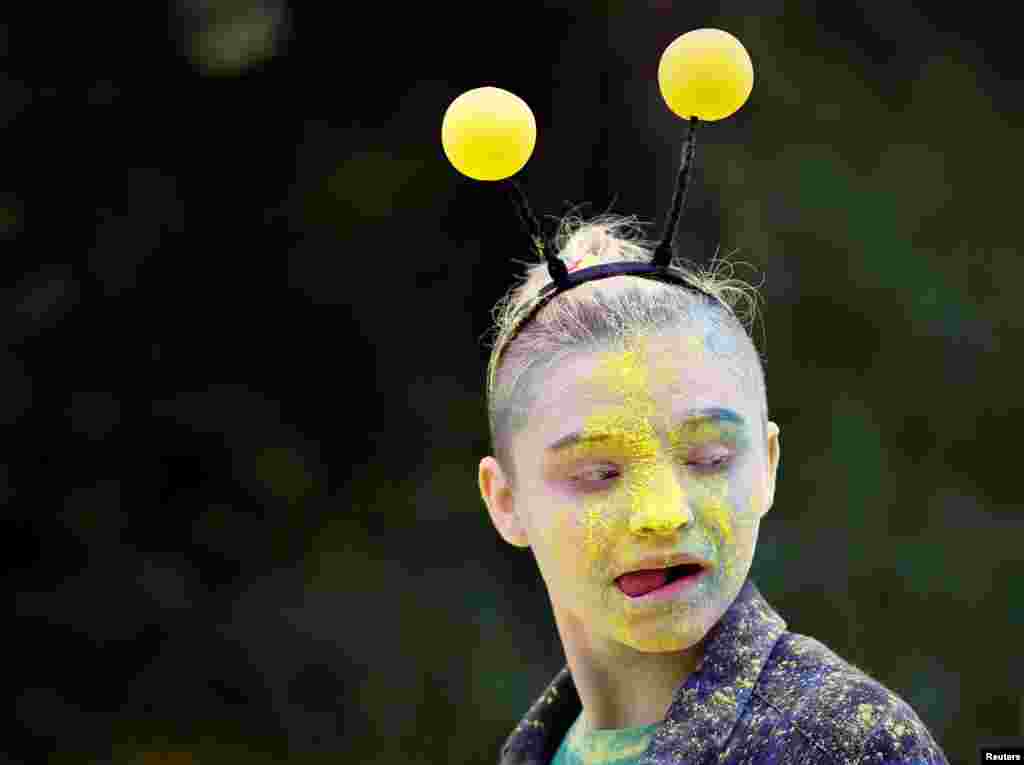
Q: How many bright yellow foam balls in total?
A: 2